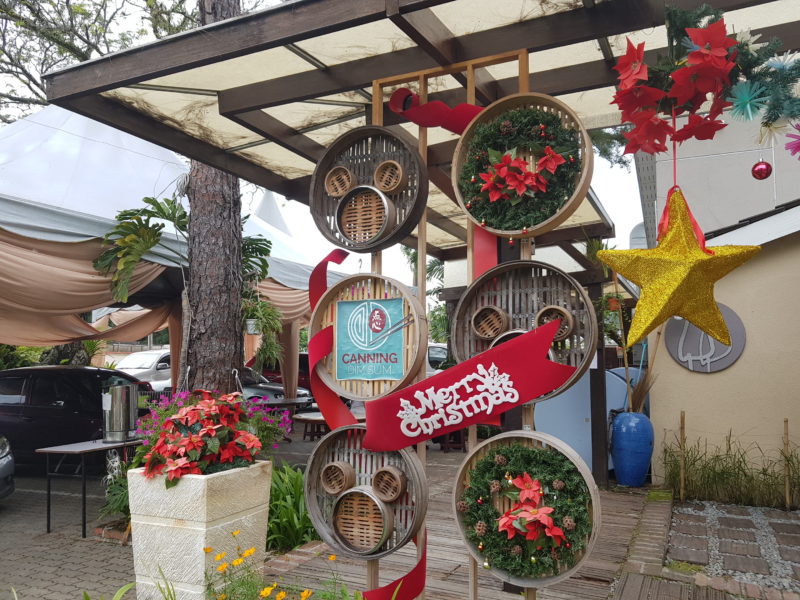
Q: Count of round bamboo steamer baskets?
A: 15